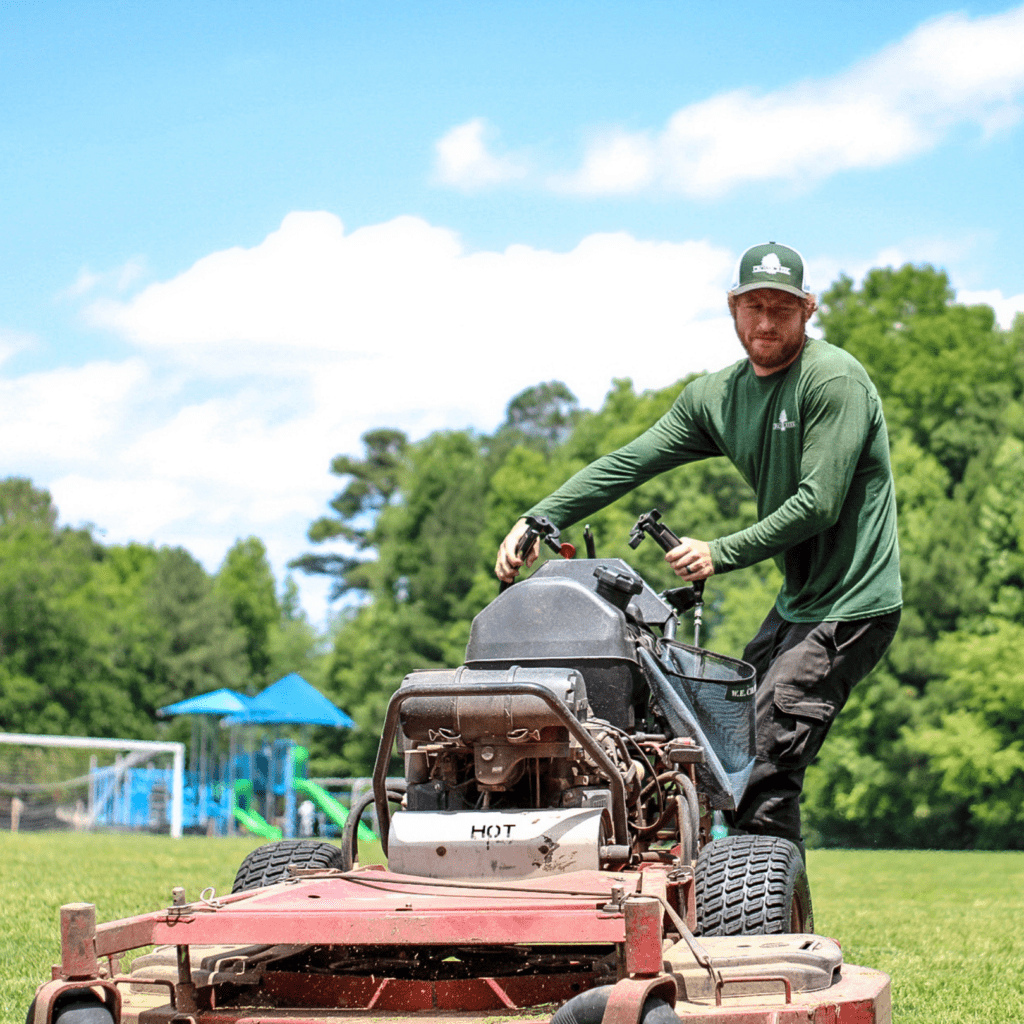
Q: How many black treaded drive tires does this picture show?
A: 2